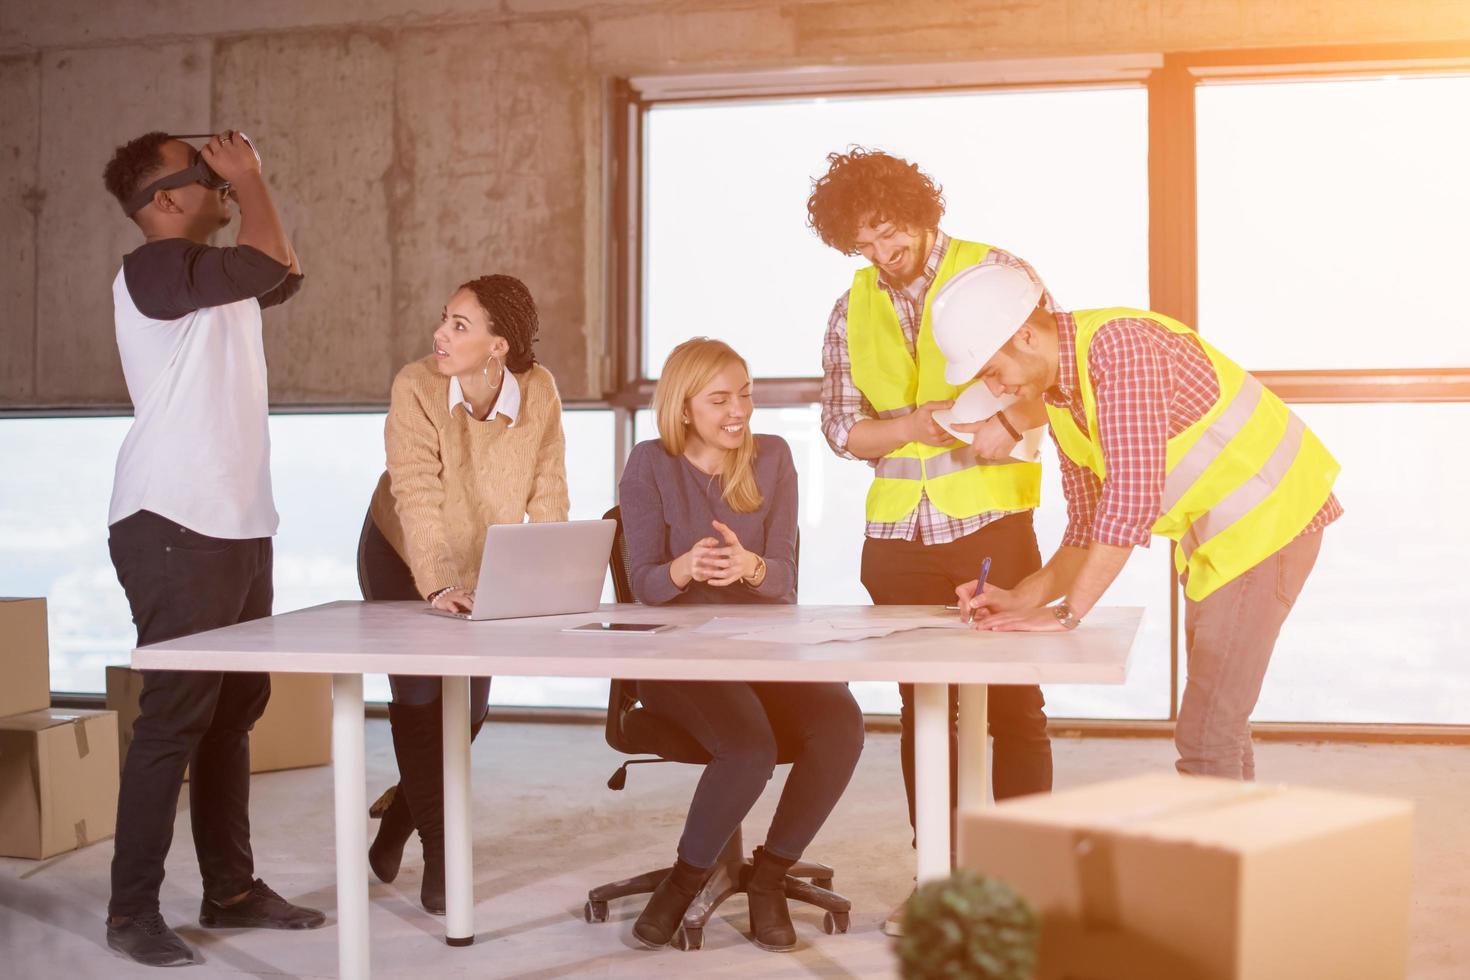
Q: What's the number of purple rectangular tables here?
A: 0